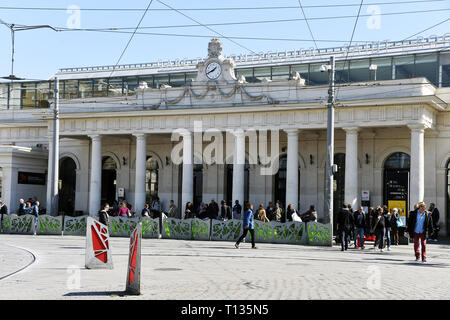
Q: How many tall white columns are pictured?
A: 7